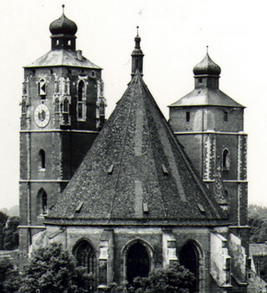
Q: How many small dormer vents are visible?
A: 5